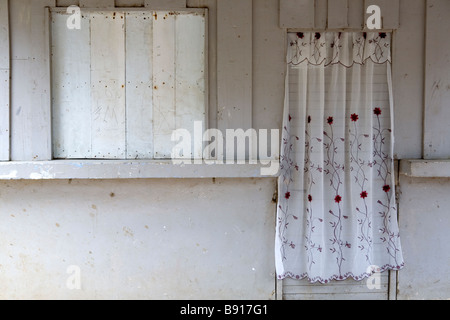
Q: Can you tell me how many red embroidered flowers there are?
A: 15